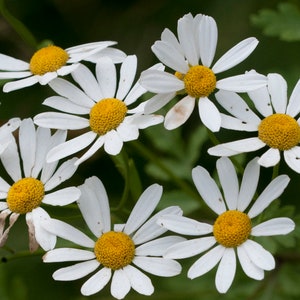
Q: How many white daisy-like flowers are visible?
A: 7